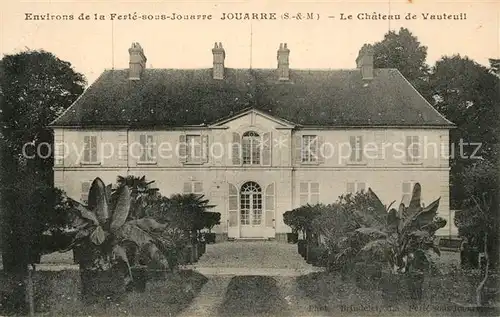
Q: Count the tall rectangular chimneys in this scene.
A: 4